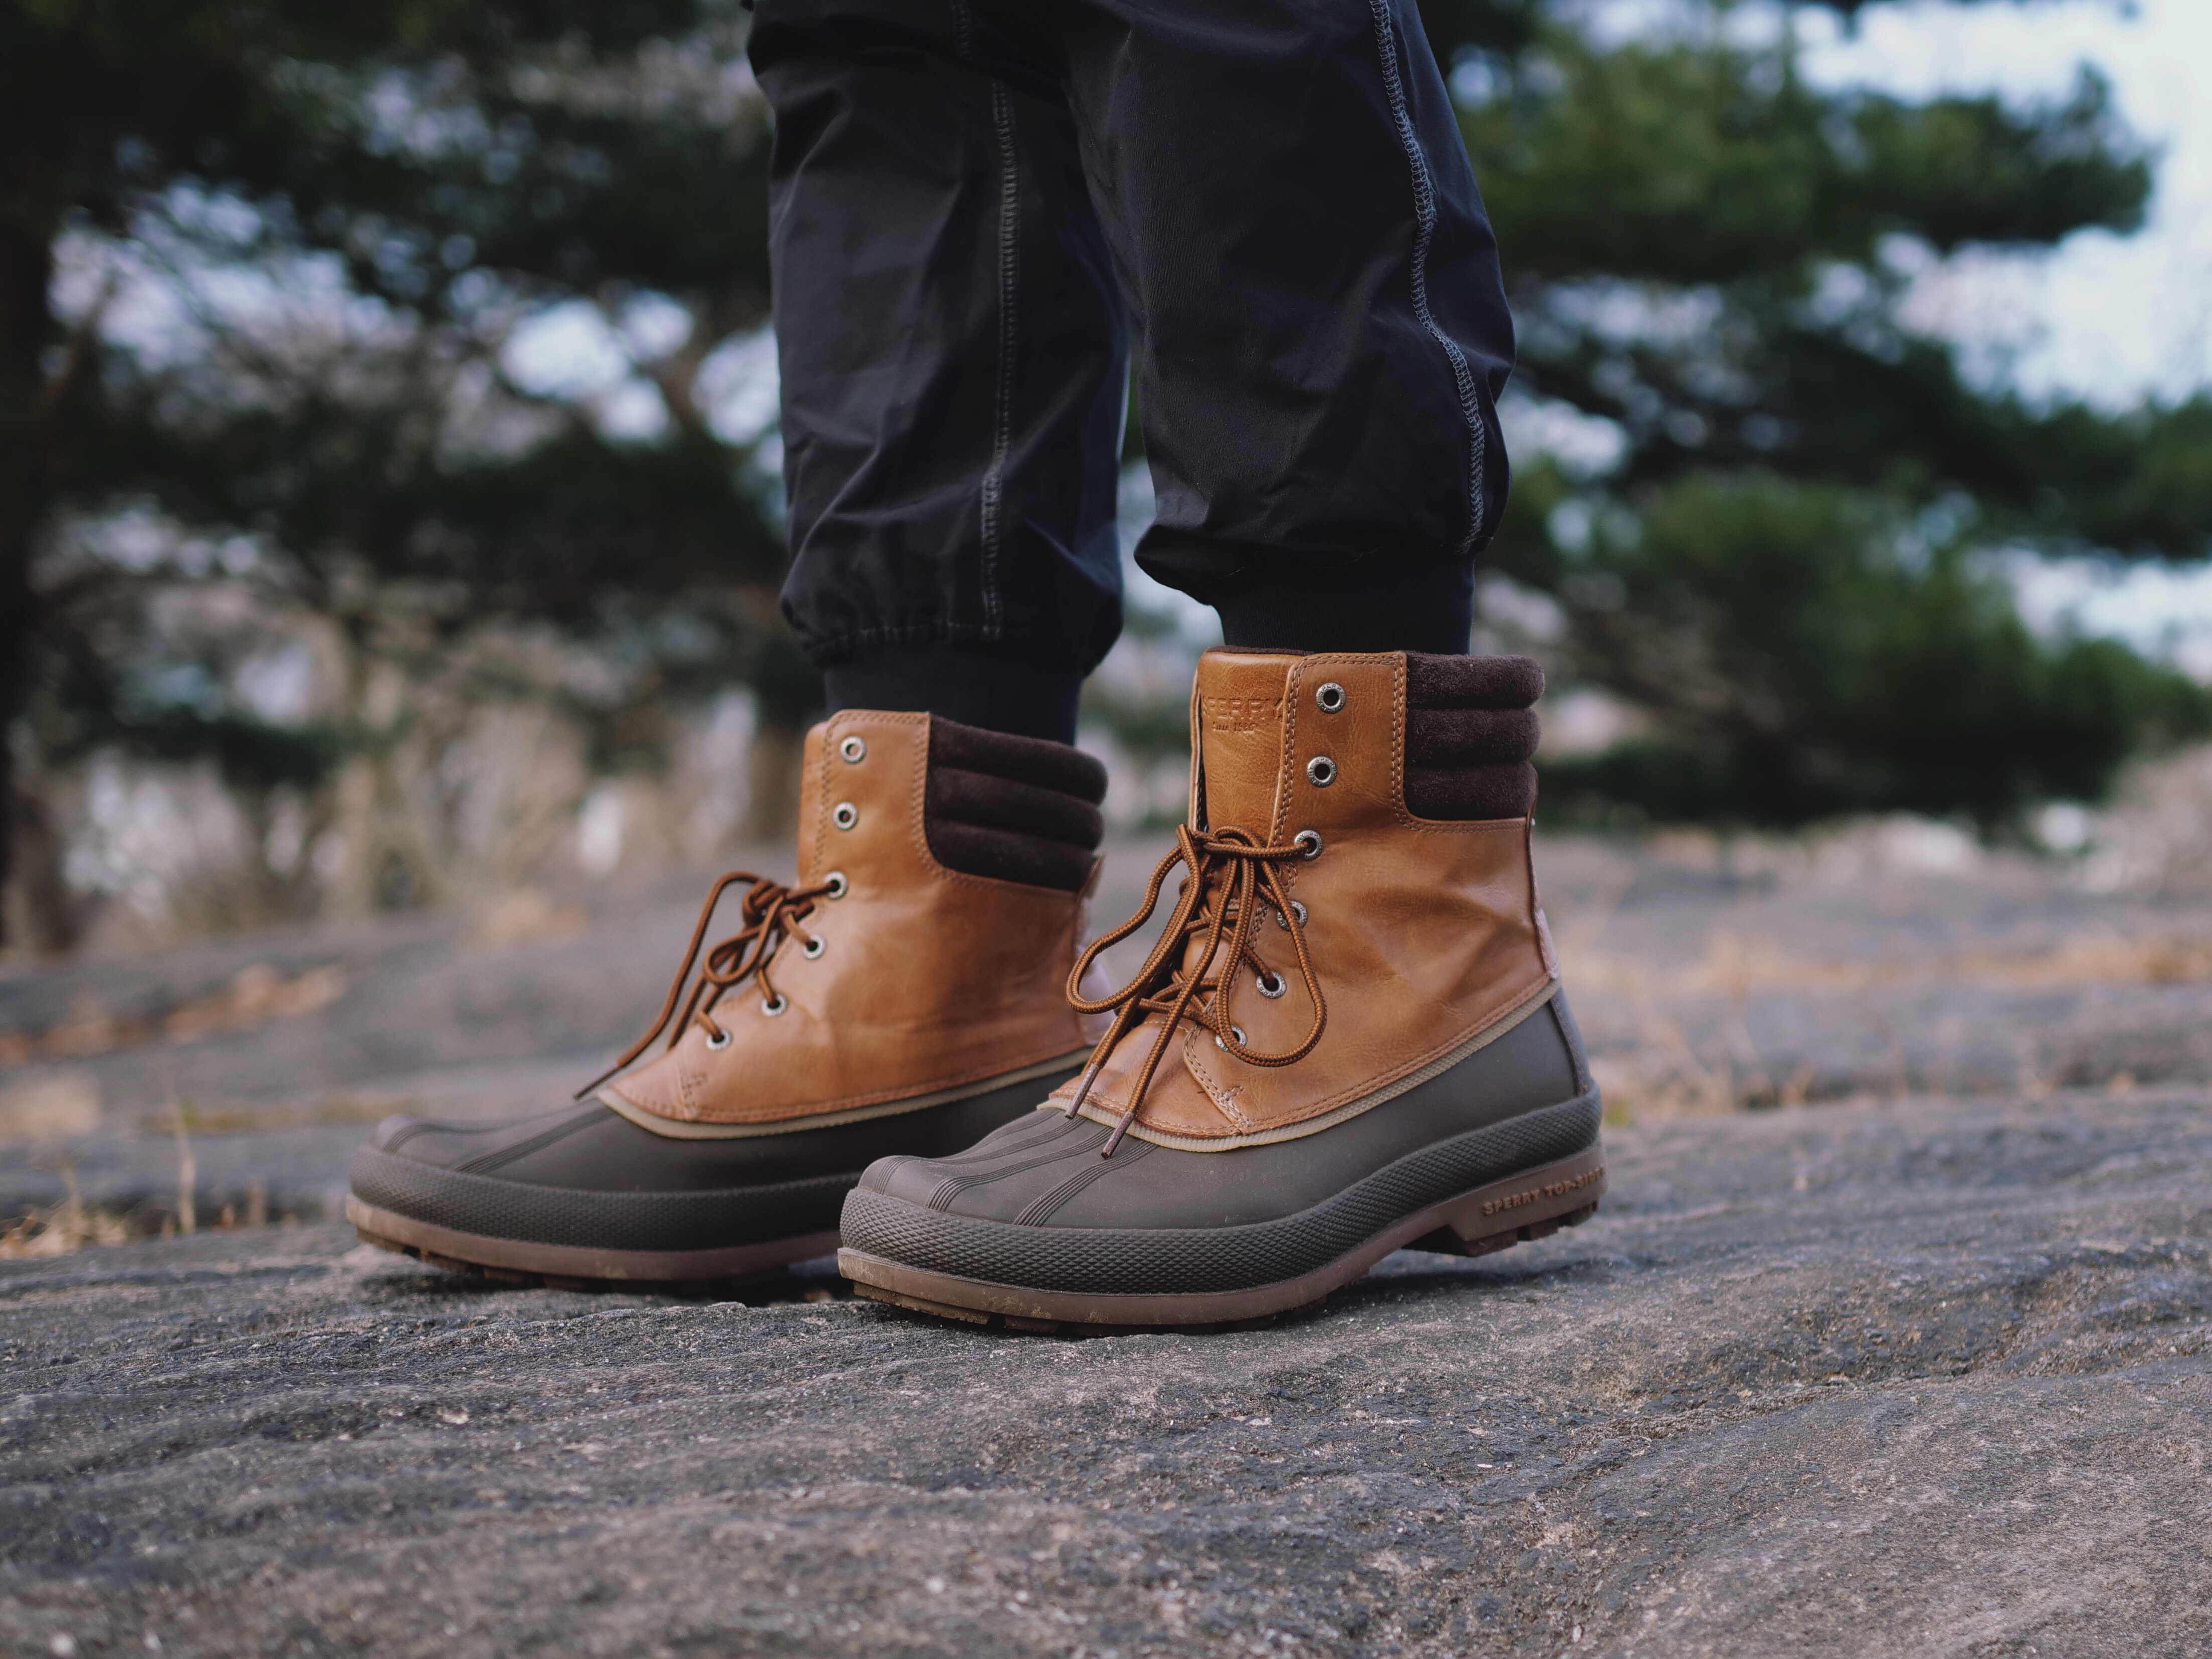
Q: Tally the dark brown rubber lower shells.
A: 2